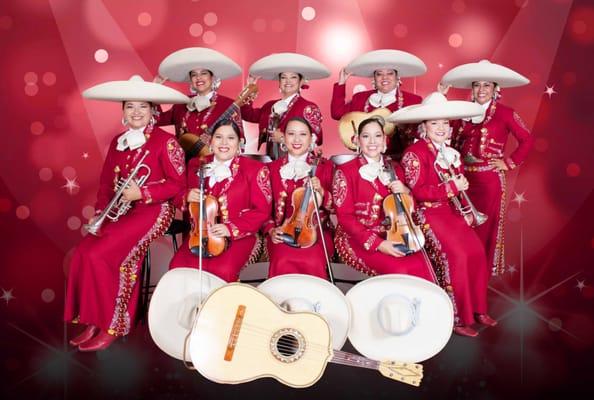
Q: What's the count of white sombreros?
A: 9